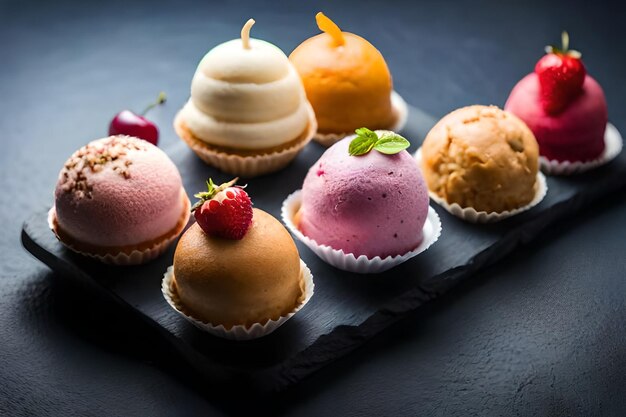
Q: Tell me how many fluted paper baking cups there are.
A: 7